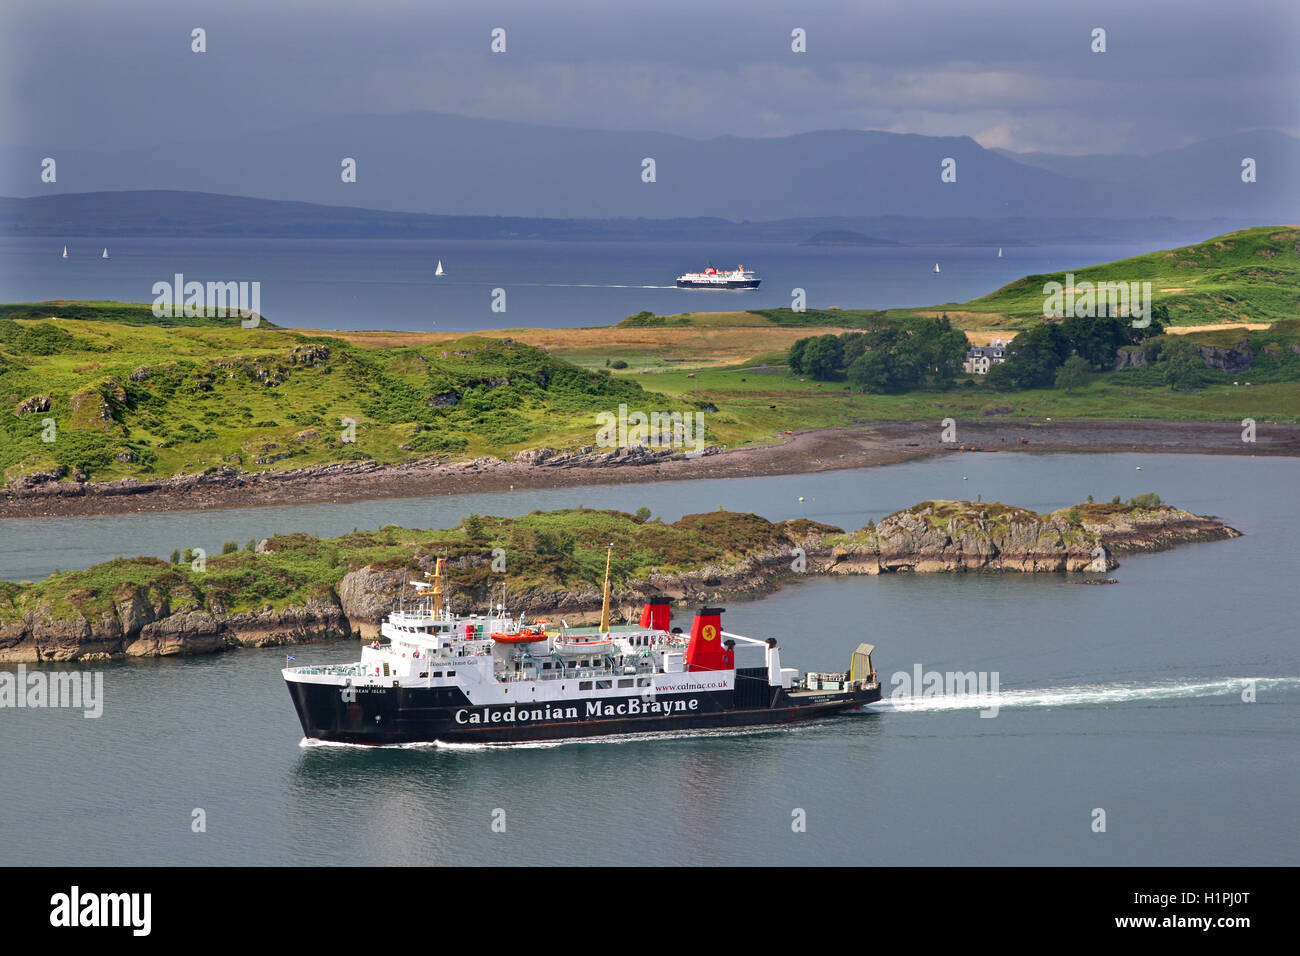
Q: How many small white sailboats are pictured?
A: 5